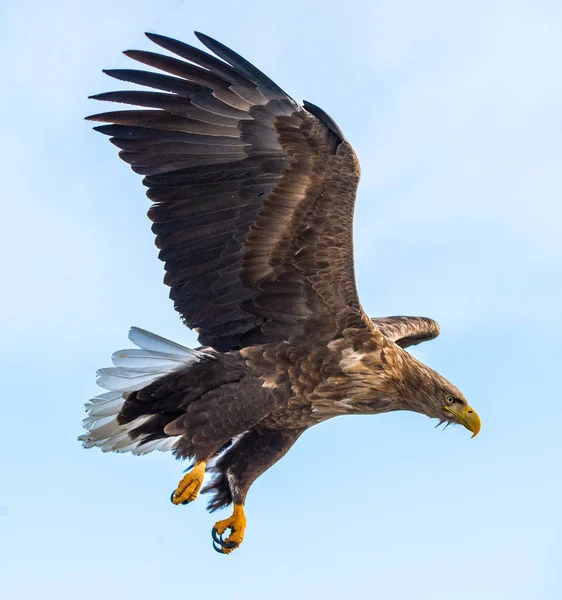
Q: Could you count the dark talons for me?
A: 5